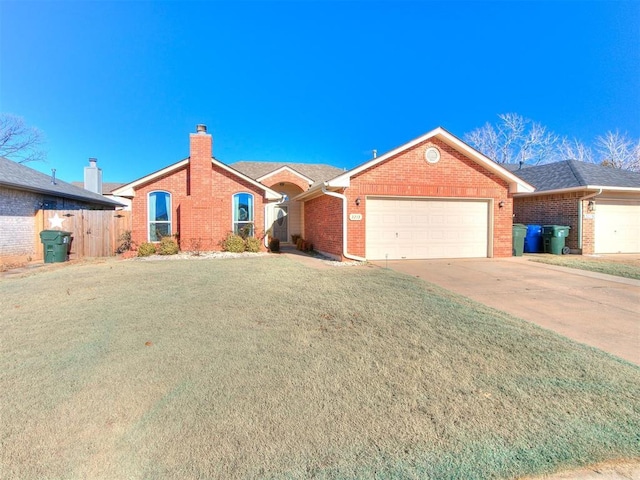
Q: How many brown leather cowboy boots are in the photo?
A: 0